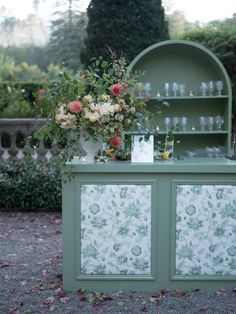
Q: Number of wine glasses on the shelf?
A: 13